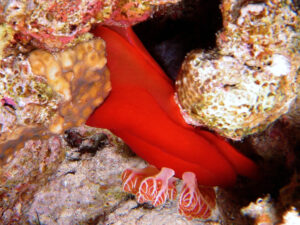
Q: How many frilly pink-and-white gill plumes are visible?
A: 3